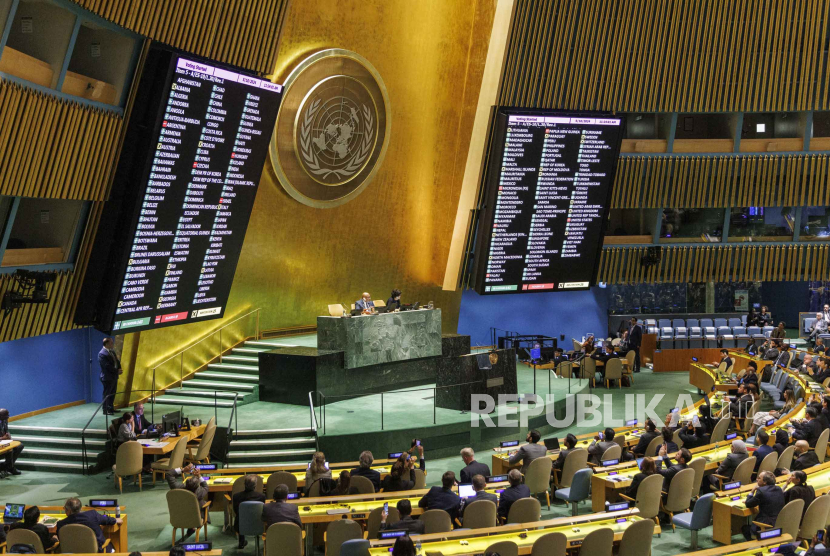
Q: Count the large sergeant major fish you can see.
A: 0